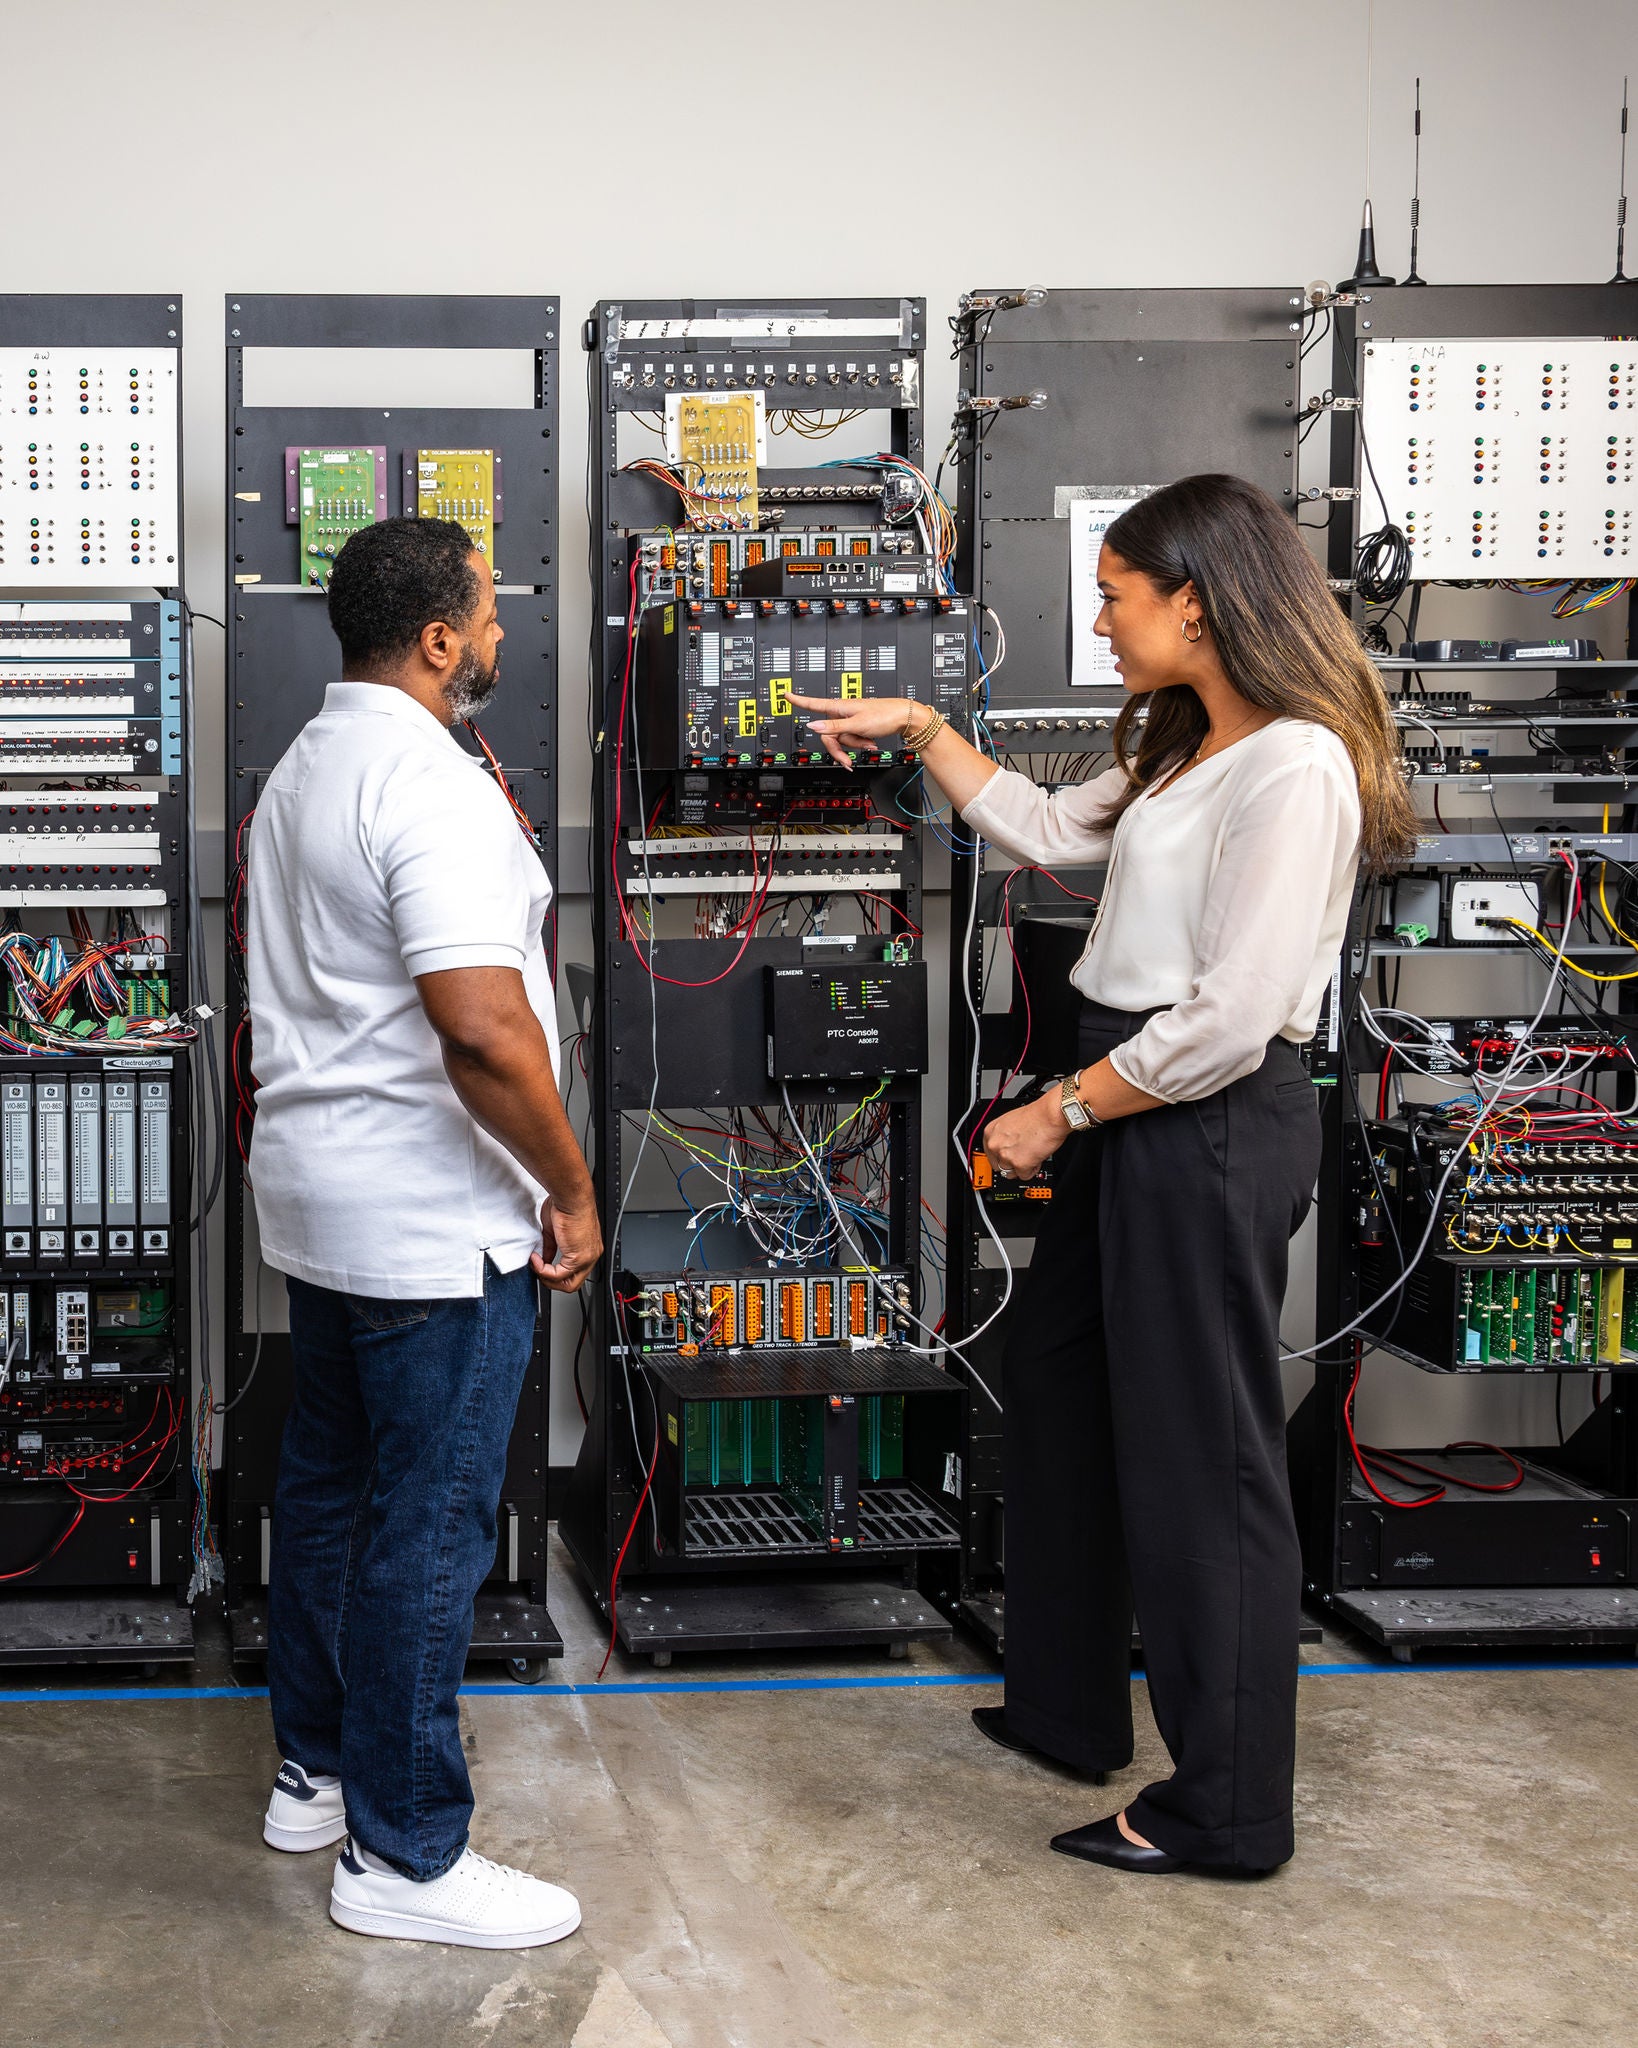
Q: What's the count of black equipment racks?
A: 5